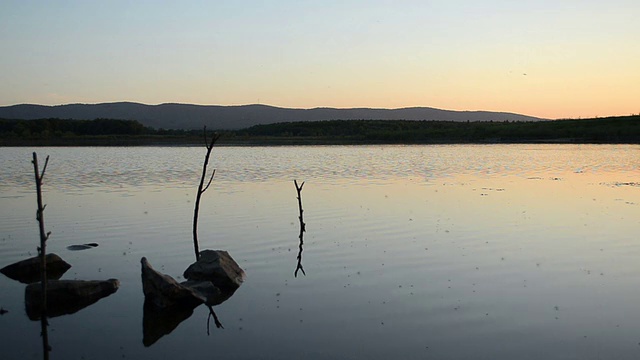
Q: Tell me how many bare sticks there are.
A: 3